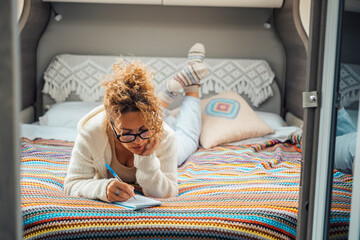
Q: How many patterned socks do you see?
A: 2